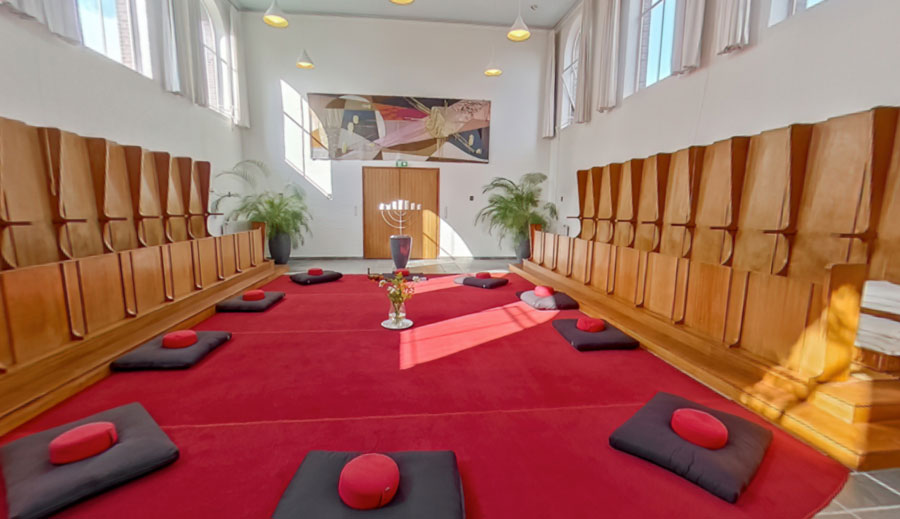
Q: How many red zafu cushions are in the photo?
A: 10